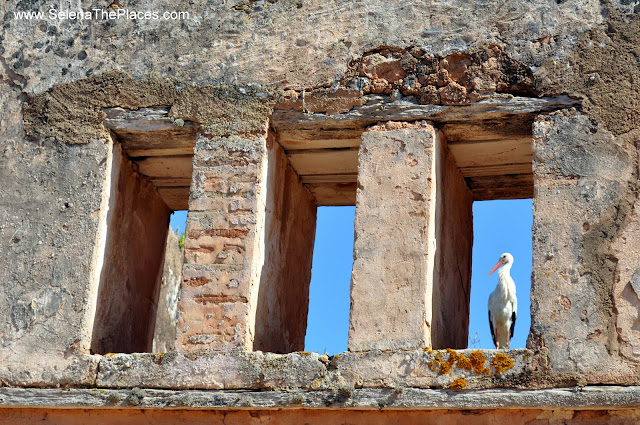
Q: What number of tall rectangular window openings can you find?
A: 3